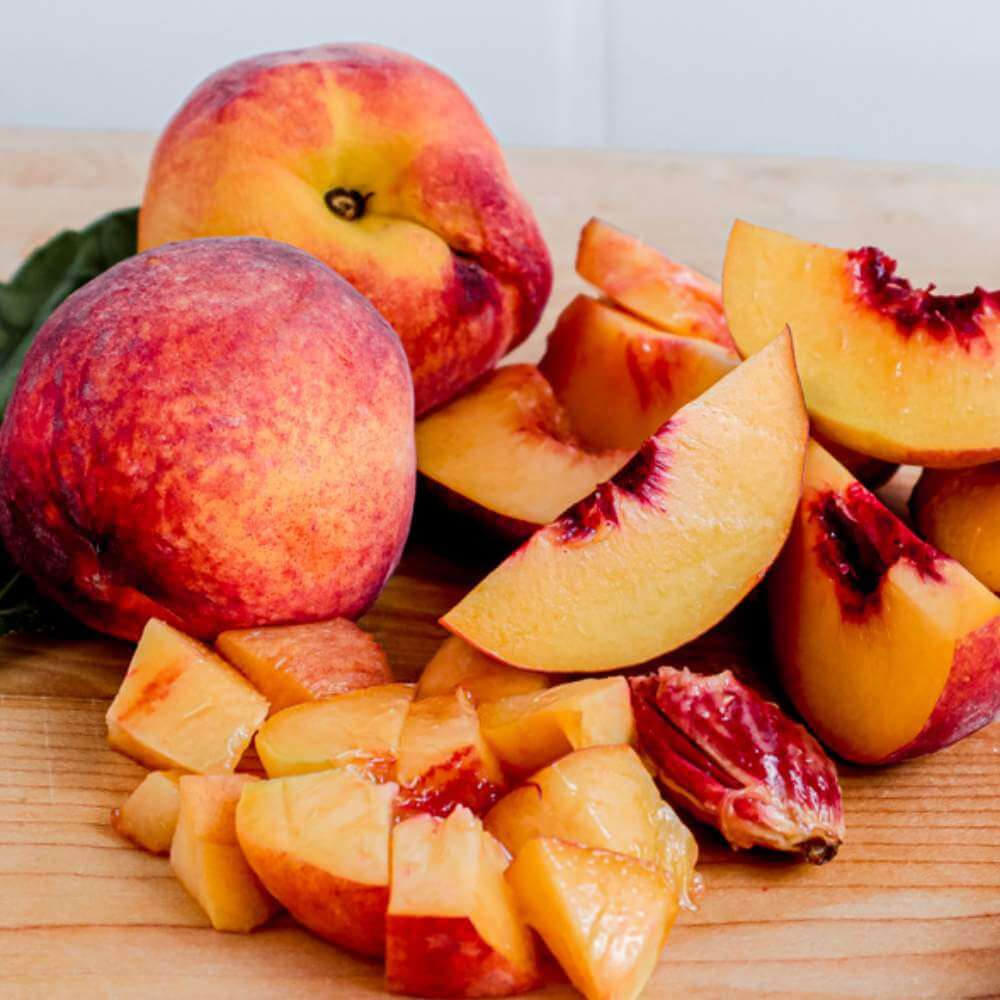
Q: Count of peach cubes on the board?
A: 12